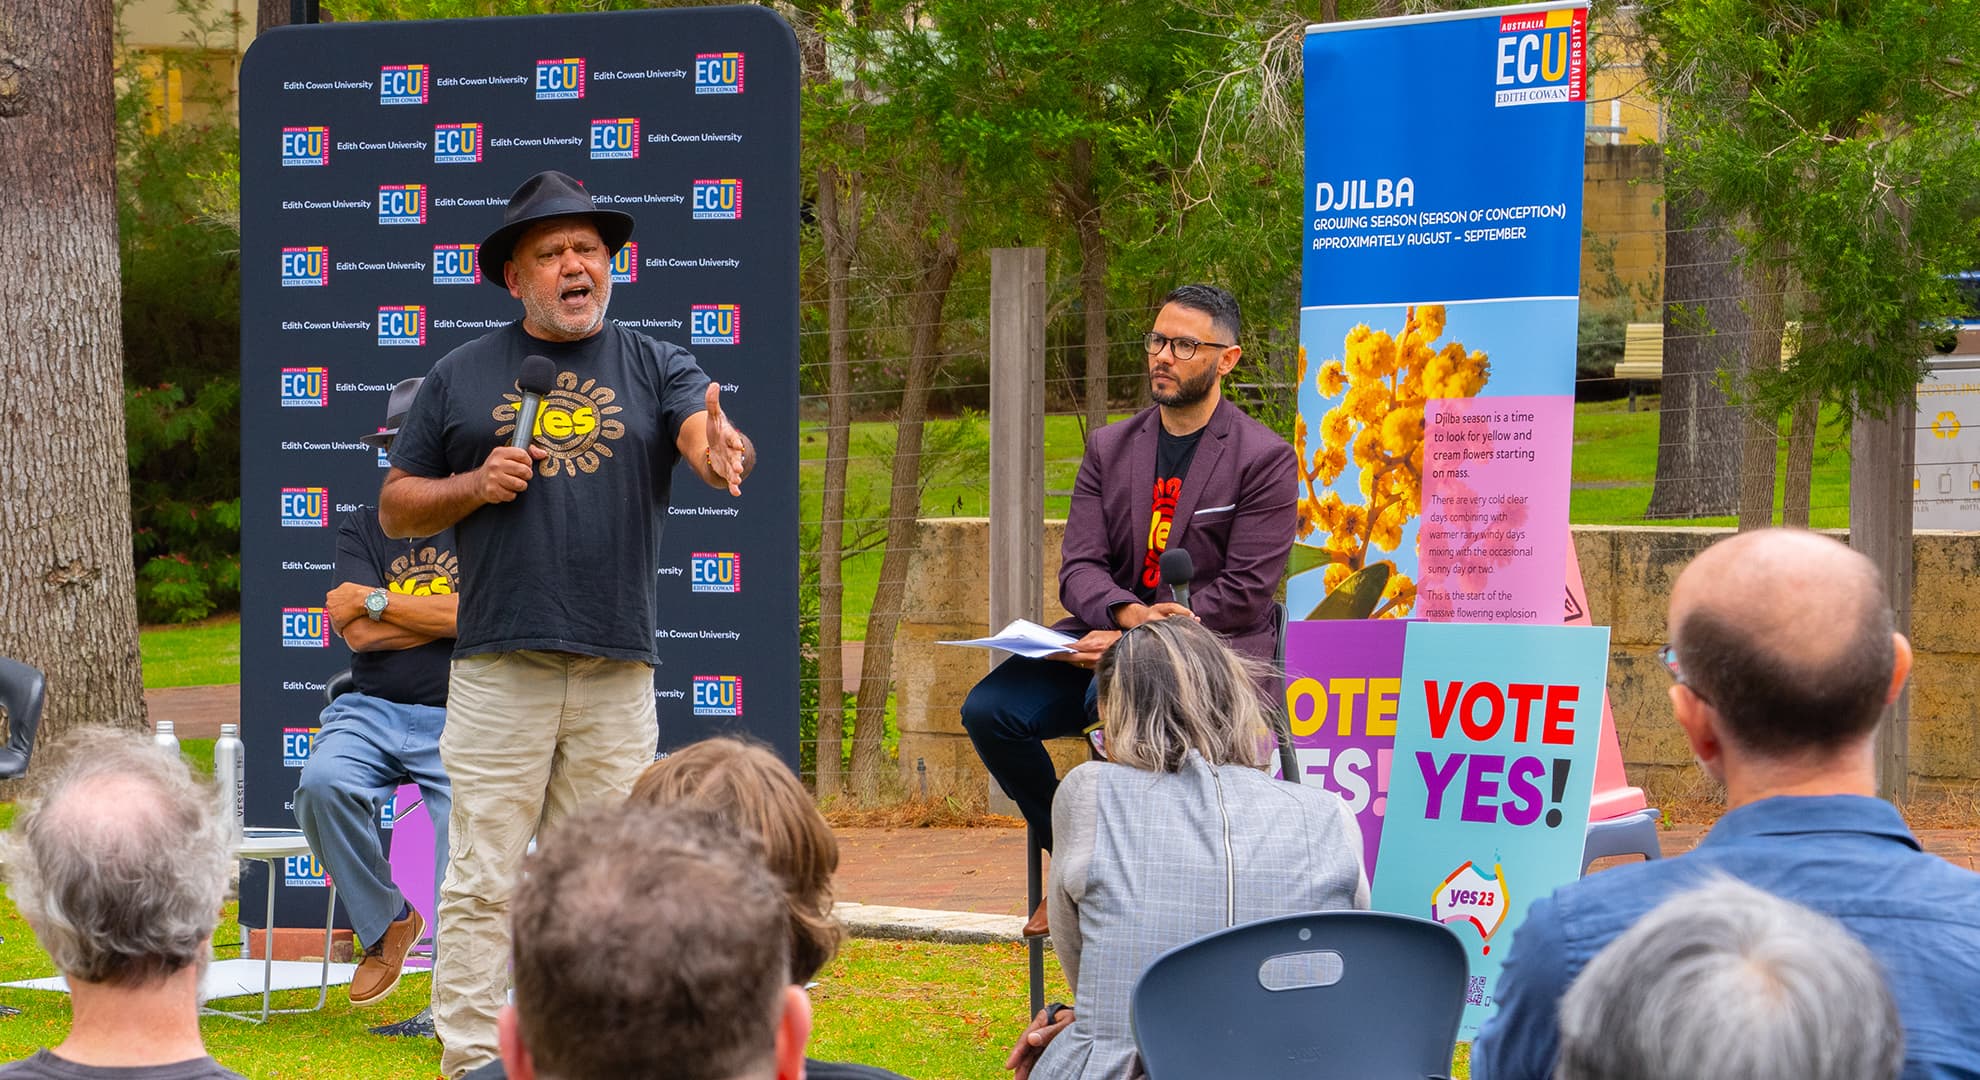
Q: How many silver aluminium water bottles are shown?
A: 2